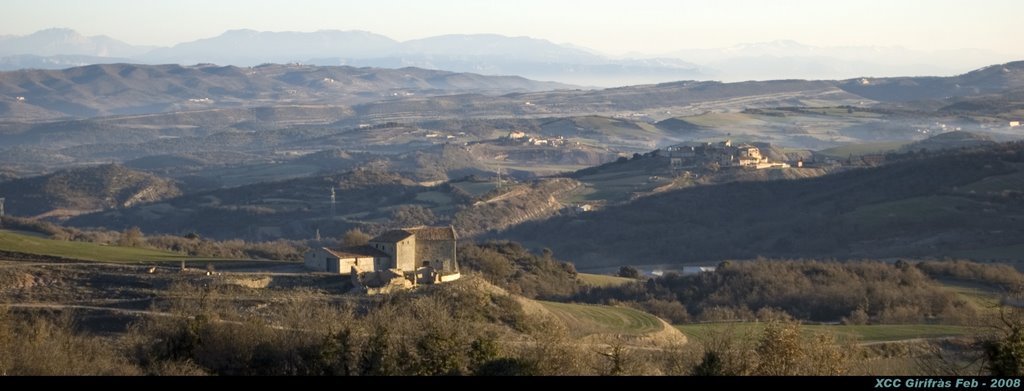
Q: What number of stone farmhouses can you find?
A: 1